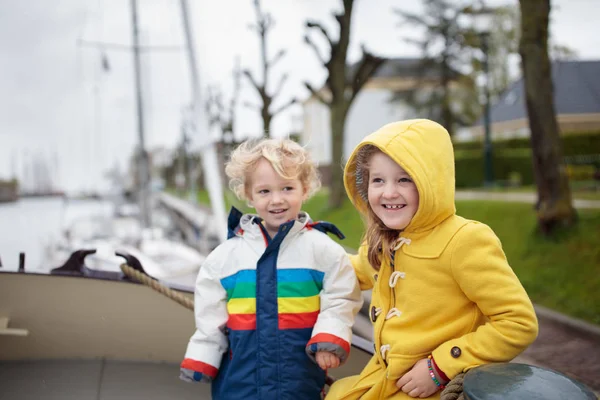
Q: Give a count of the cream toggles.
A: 4